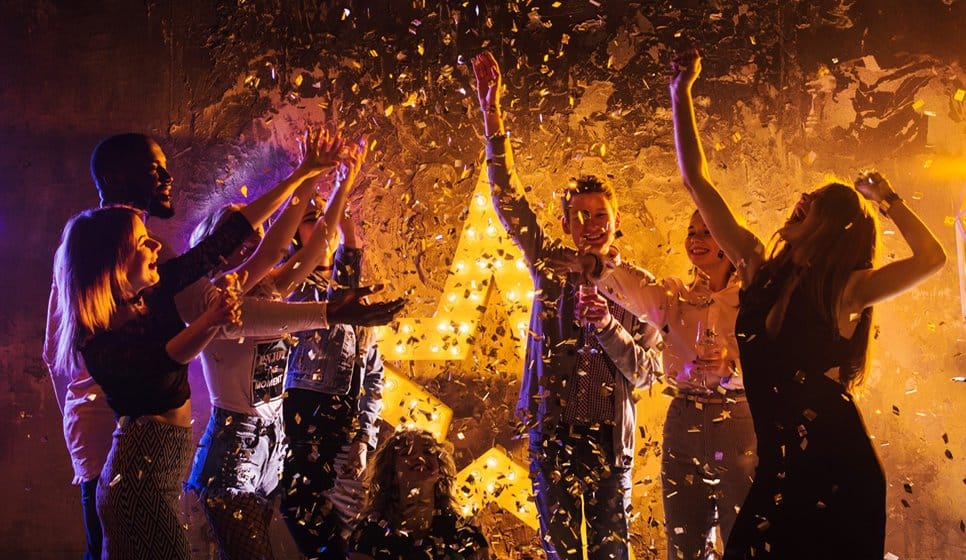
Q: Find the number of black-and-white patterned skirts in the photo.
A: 1